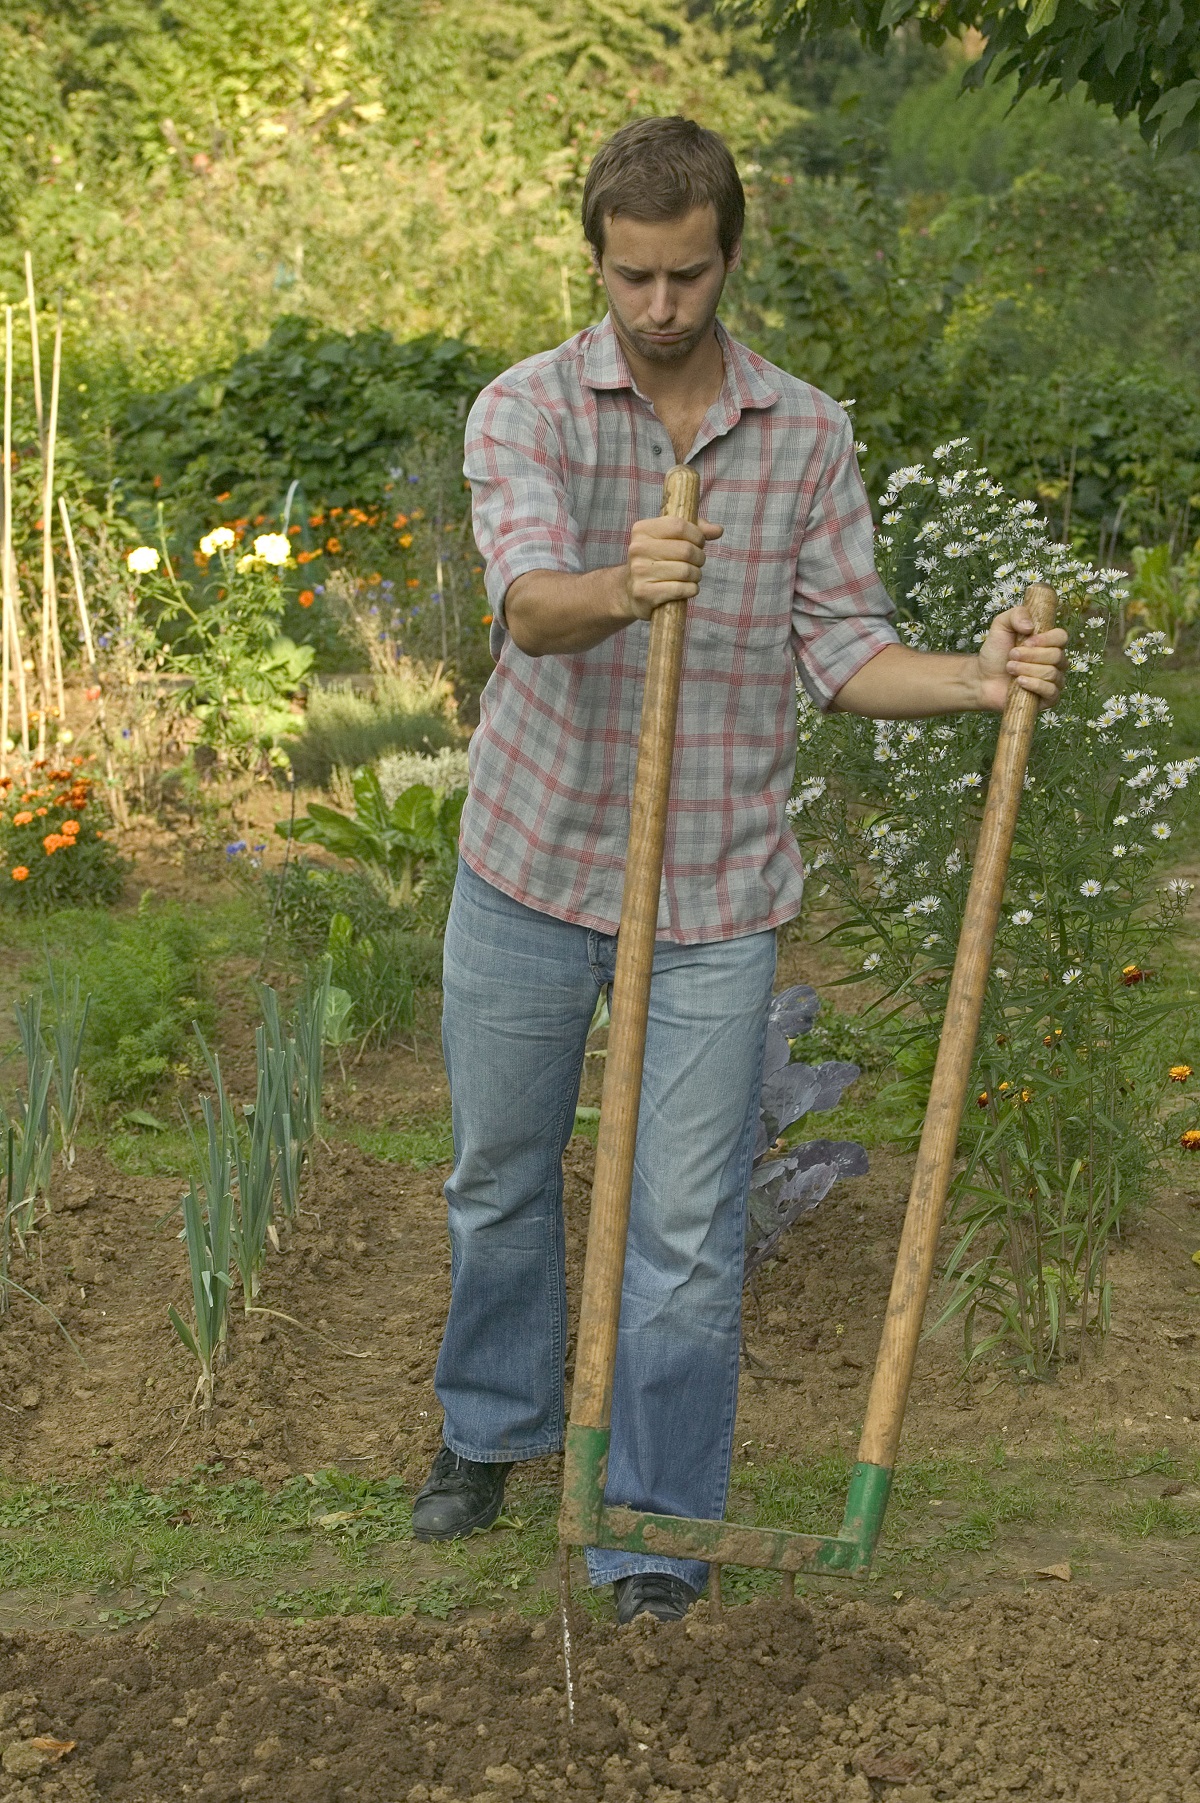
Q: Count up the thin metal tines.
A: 3